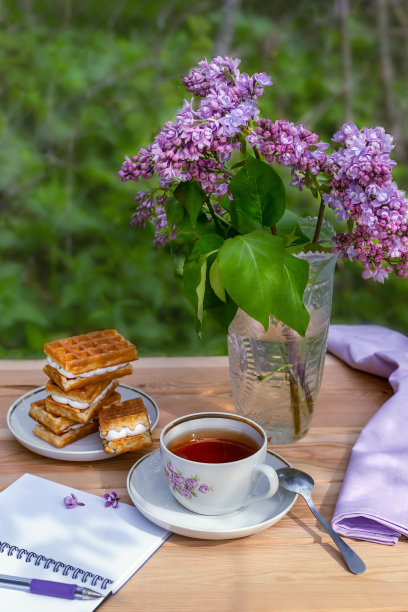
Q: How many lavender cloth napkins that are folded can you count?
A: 1